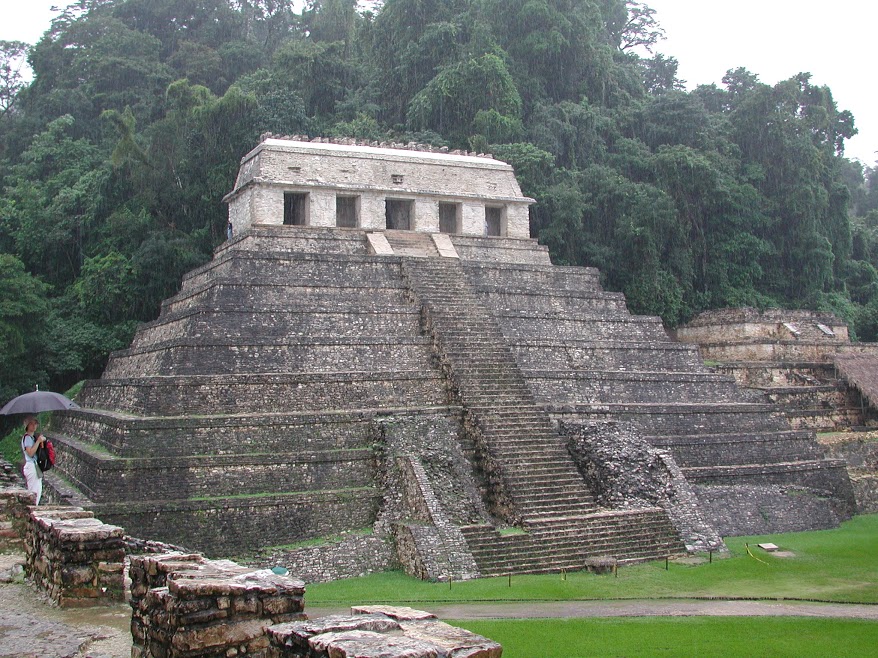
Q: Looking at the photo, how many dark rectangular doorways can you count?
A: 5